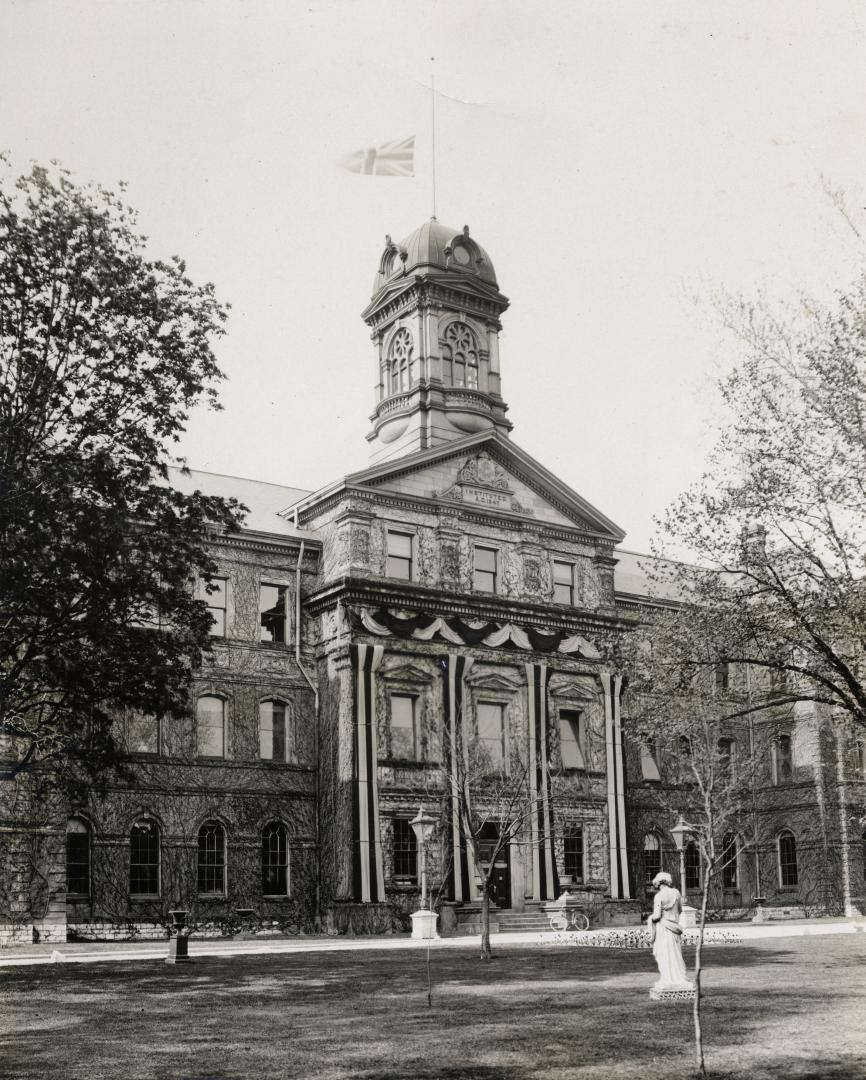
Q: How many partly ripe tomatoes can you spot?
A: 0